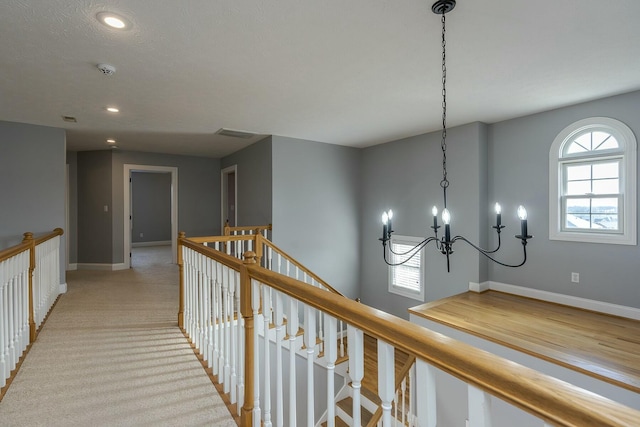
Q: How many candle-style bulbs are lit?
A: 6